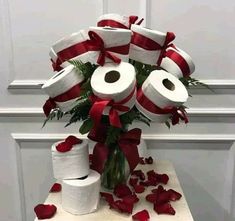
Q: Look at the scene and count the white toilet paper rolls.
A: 10